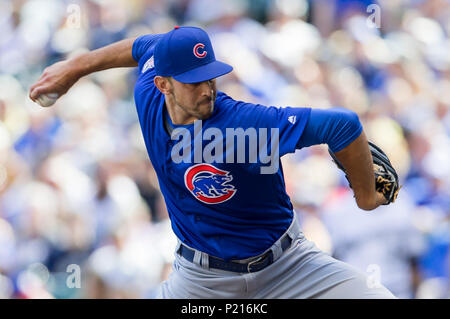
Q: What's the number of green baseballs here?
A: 0